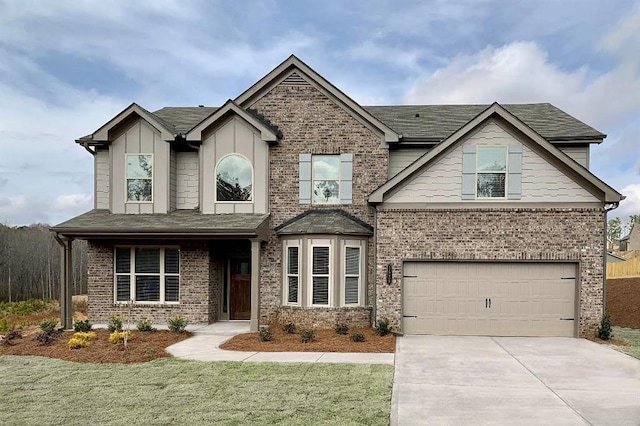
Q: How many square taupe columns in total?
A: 2